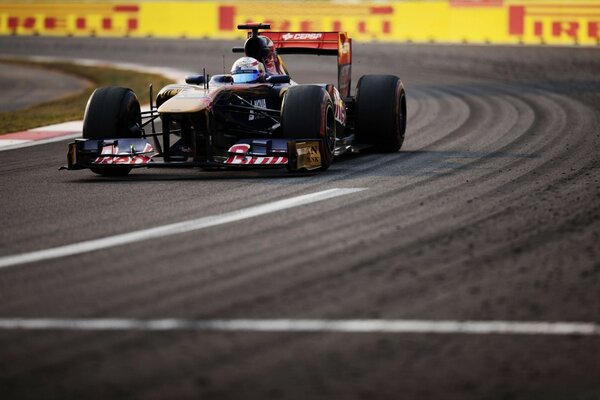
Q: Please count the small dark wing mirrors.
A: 2